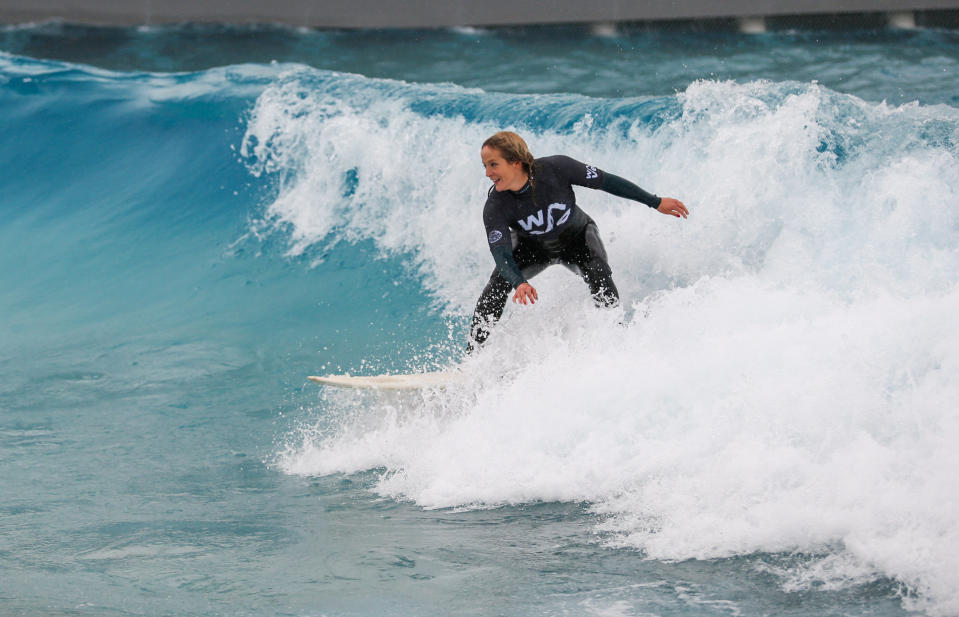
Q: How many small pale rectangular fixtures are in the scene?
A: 3